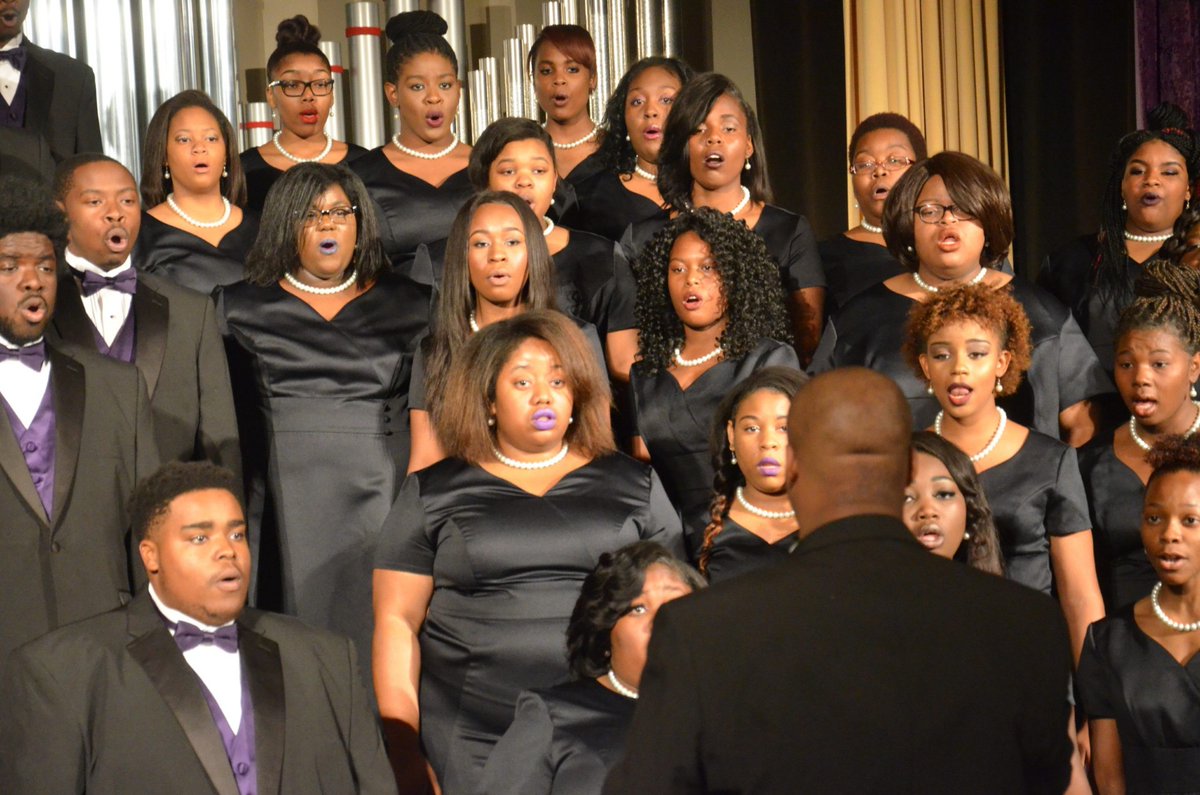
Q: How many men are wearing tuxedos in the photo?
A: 4